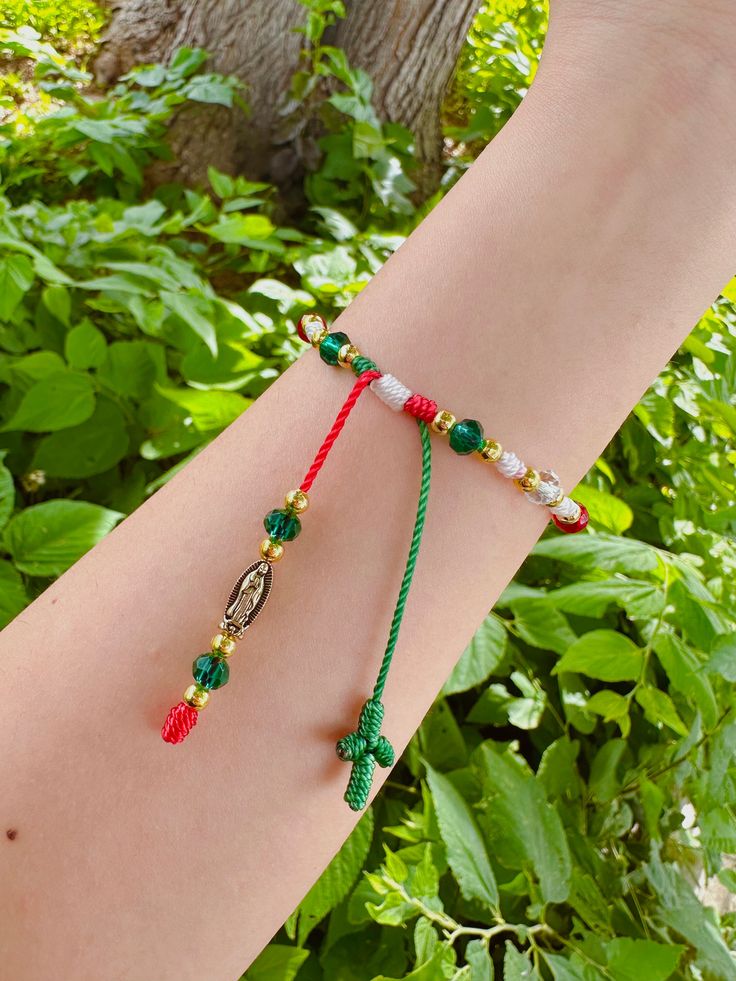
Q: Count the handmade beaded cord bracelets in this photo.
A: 1